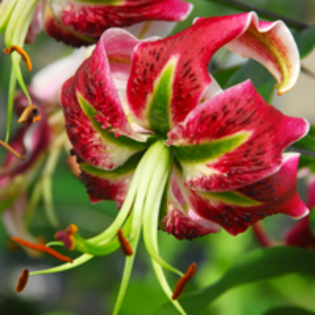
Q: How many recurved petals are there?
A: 6